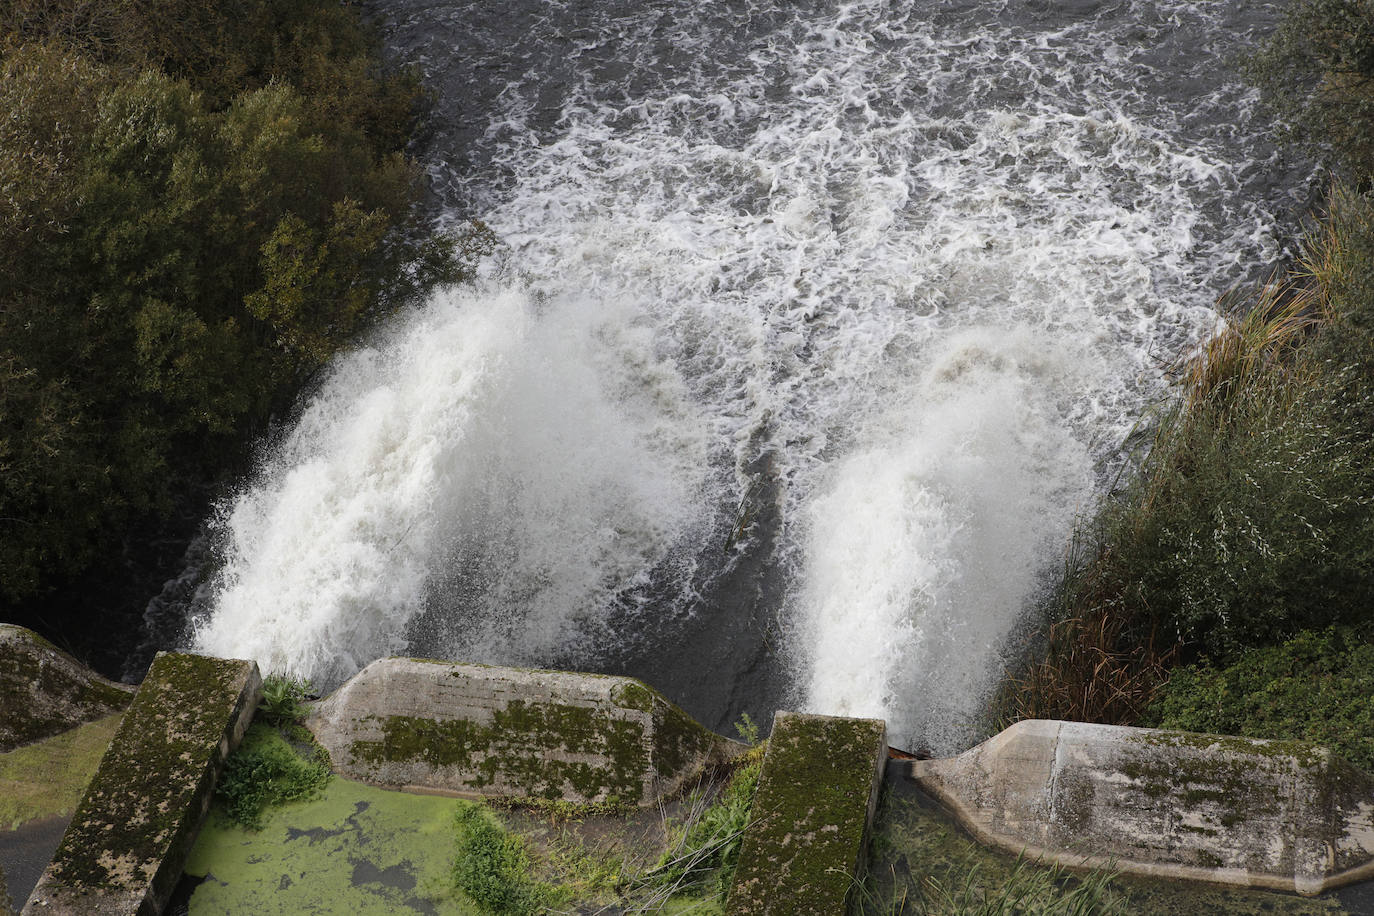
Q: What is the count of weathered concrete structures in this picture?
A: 5